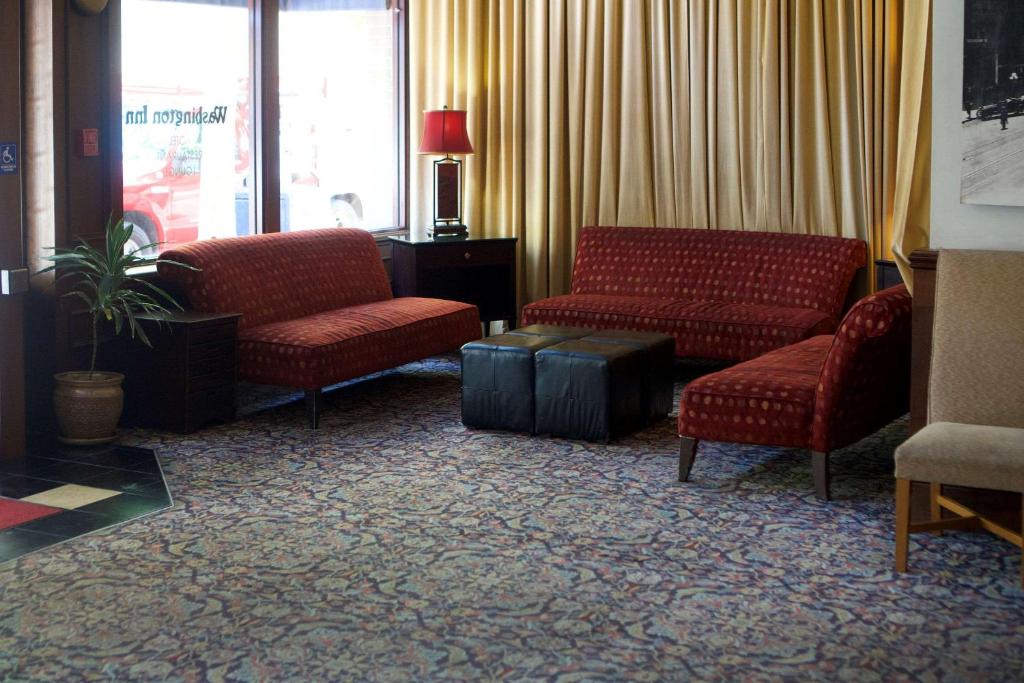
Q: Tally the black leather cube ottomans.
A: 4